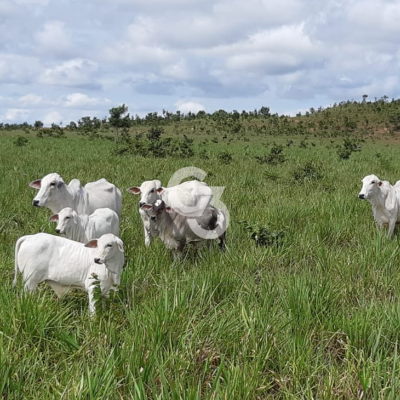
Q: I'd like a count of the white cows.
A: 5